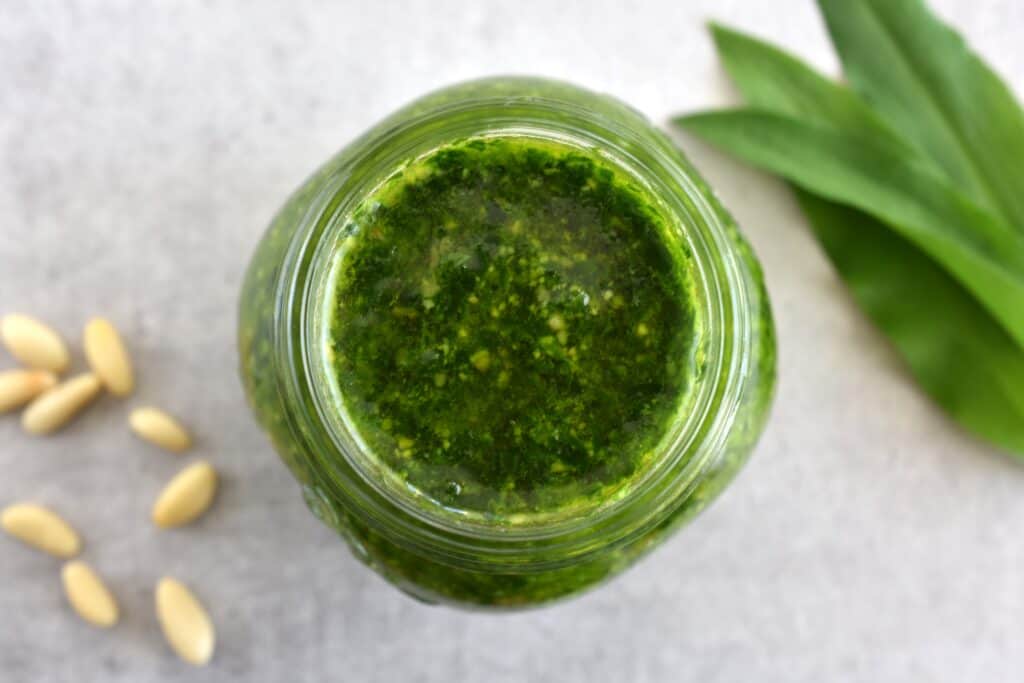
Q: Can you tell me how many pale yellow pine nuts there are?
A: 9